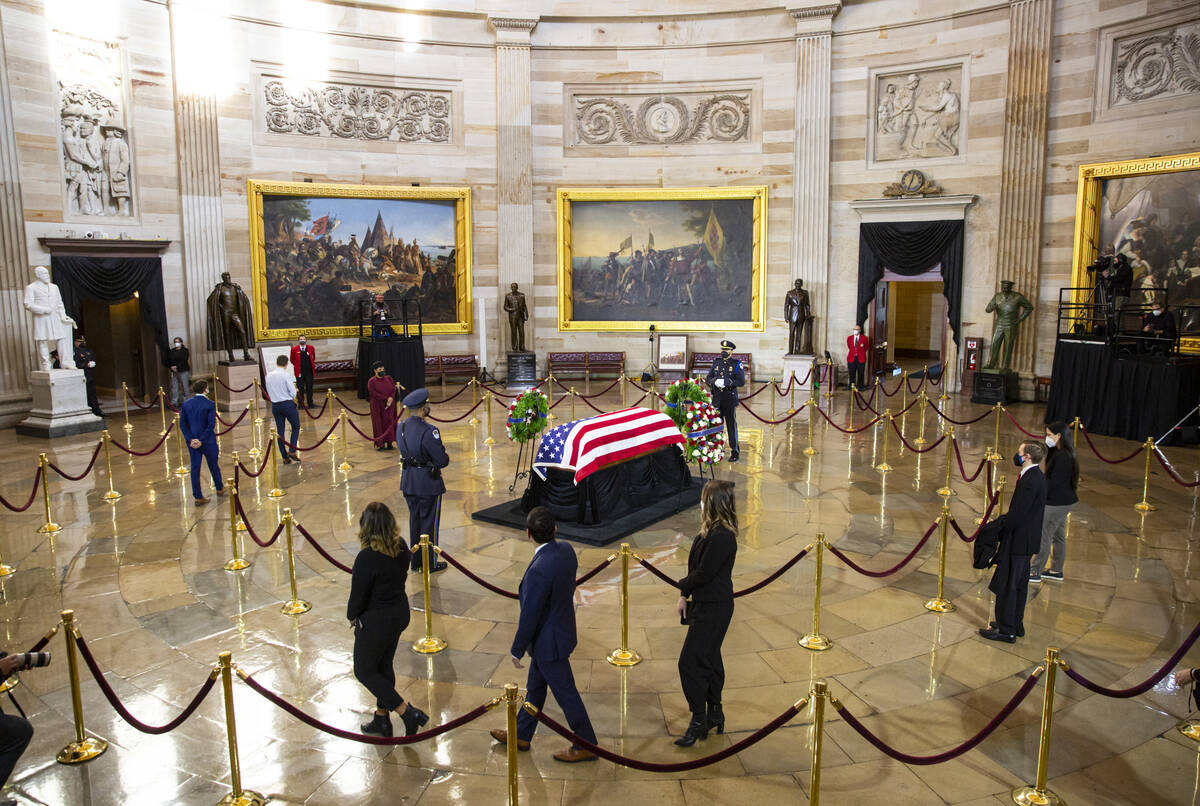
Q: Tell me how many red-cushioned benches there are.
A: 4